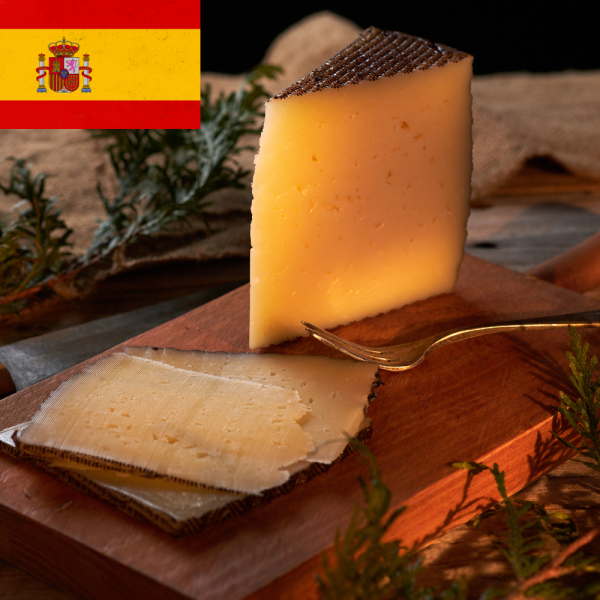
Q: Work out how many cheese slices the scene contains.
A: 3